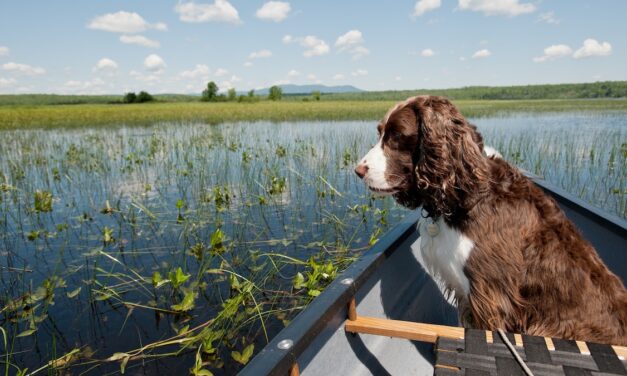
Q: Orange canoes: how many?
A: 0